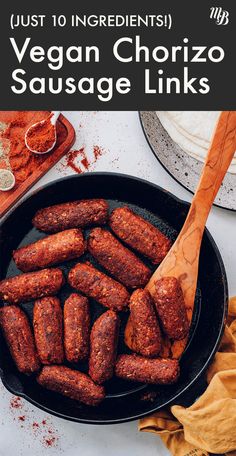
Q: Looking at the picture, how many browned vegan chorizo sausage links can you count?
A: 14